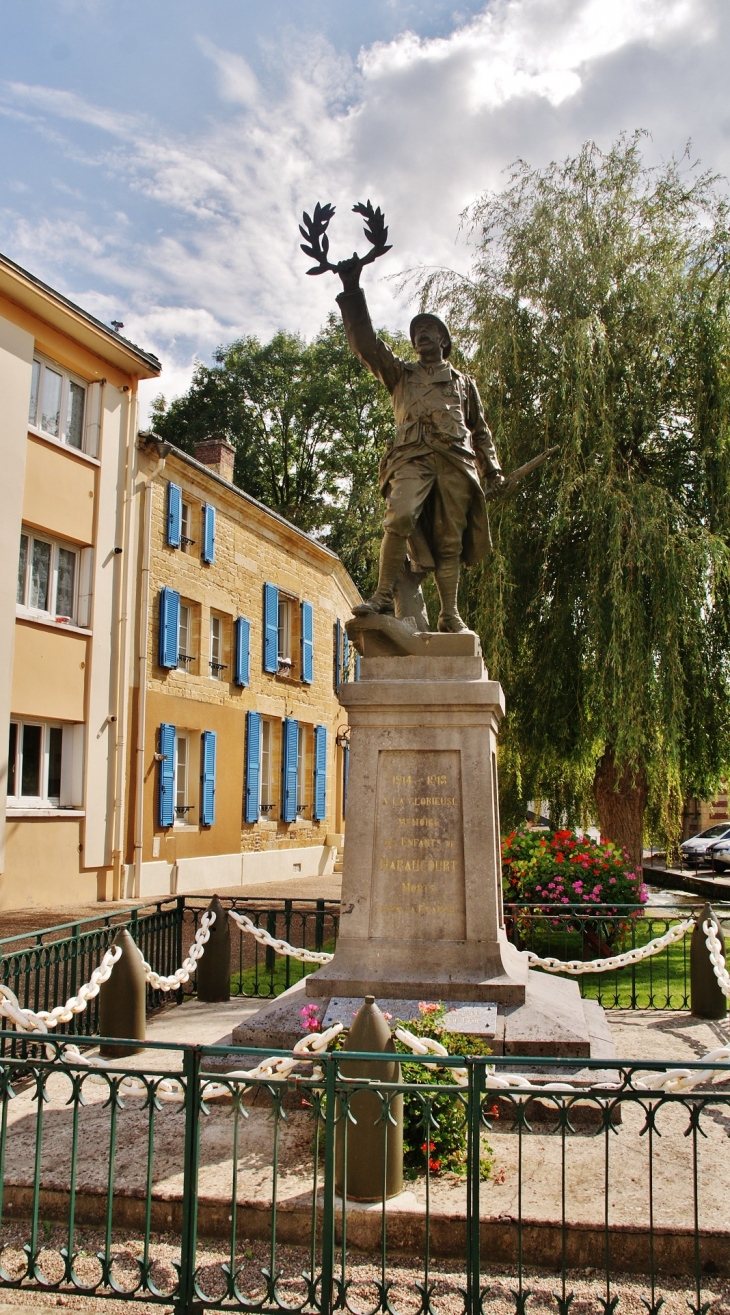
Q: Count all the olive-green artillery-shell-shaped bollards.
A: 4